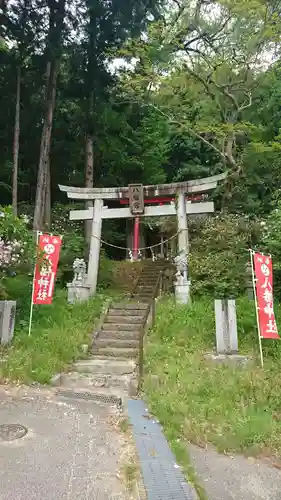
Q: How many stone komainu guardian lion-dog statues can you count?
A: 2